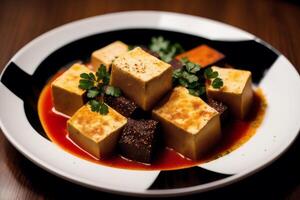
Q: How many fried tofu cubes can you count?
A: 6